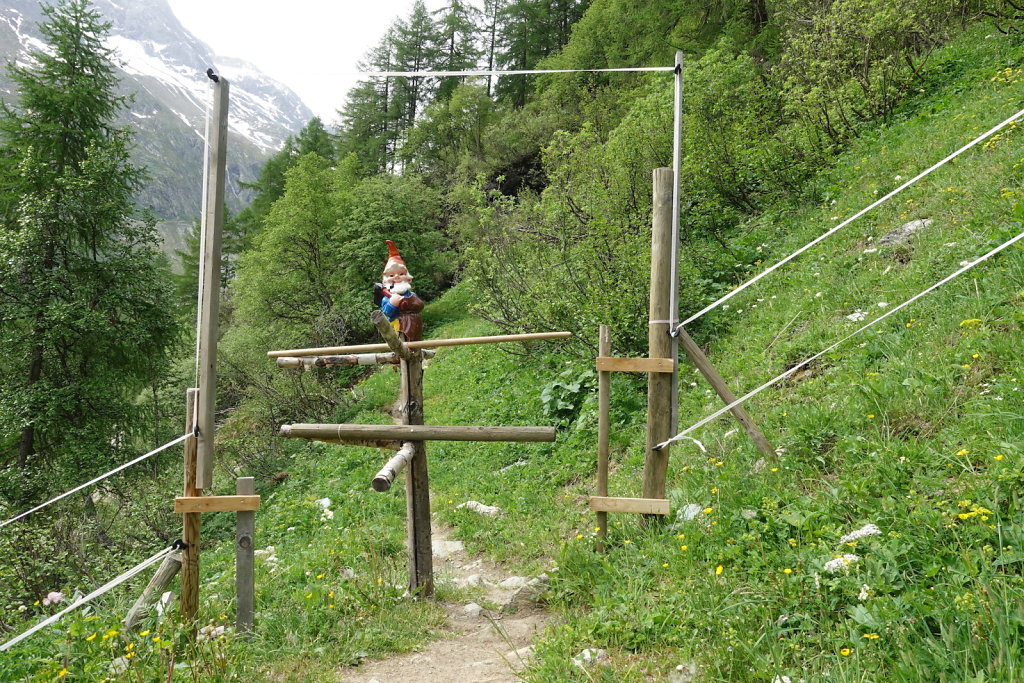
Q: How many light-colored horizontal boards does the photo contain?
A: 3